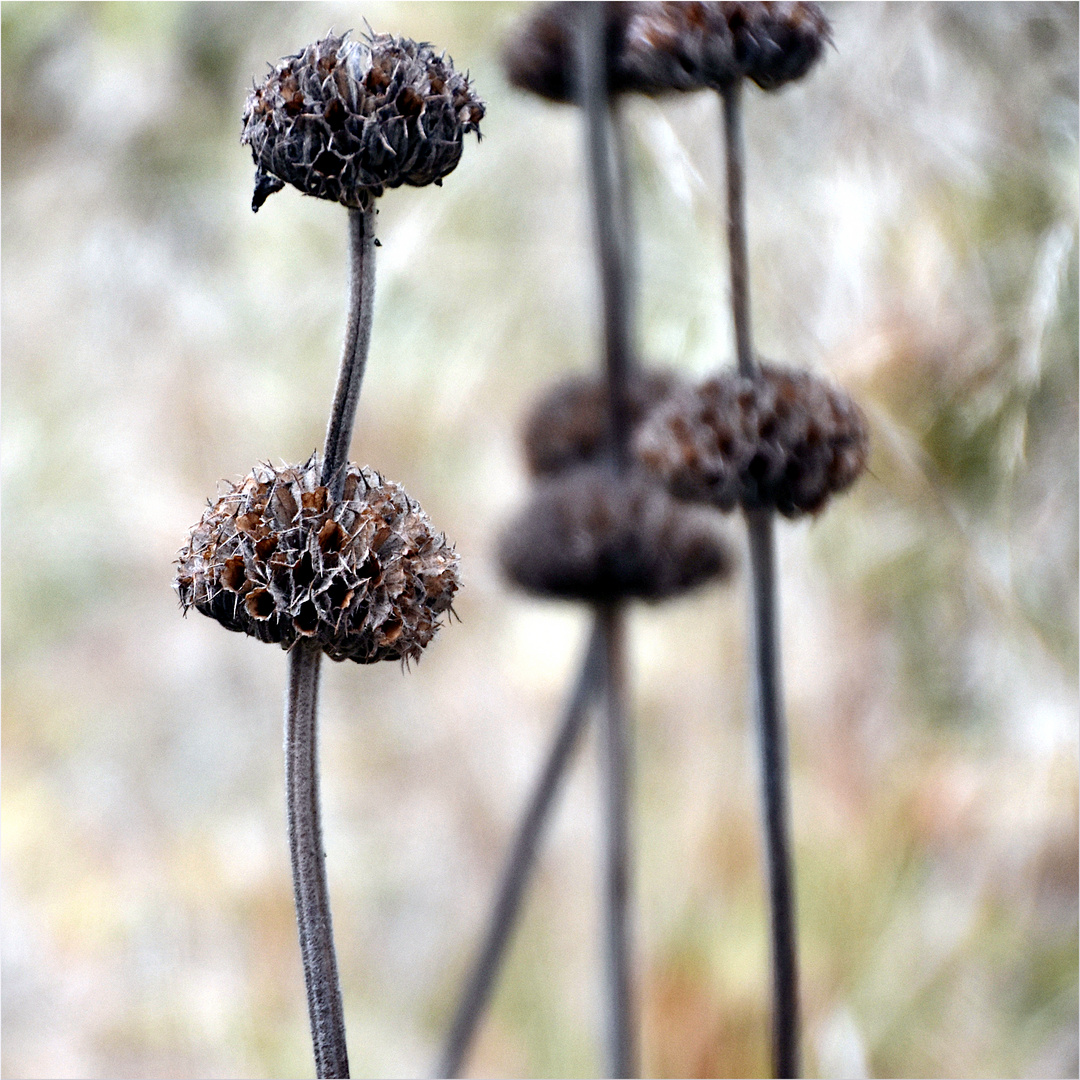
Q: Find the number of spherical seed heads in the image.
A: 7